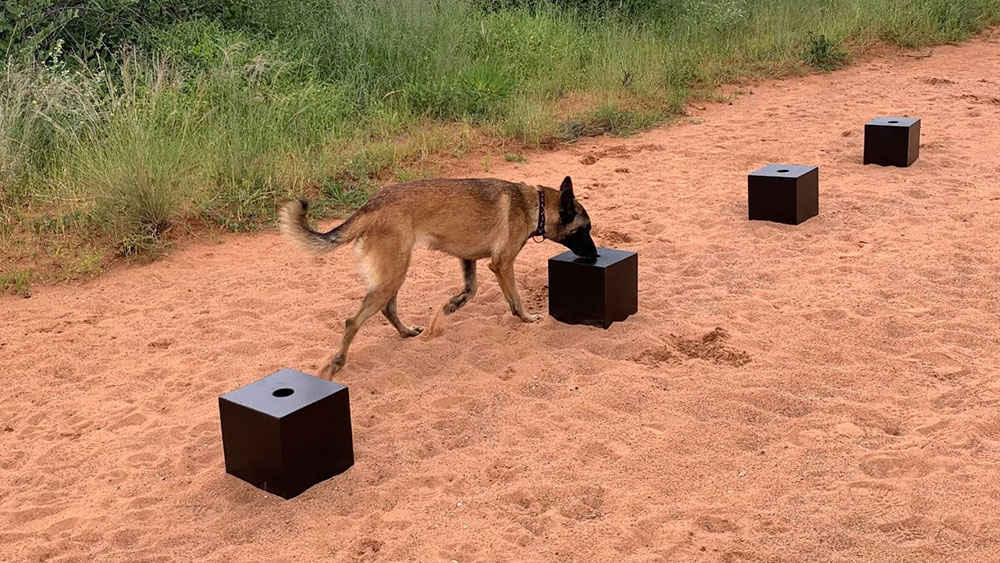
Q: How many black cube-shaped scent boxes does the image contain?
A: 4